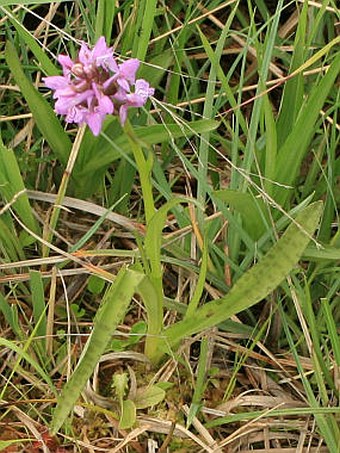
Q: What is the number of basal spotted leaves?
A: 2